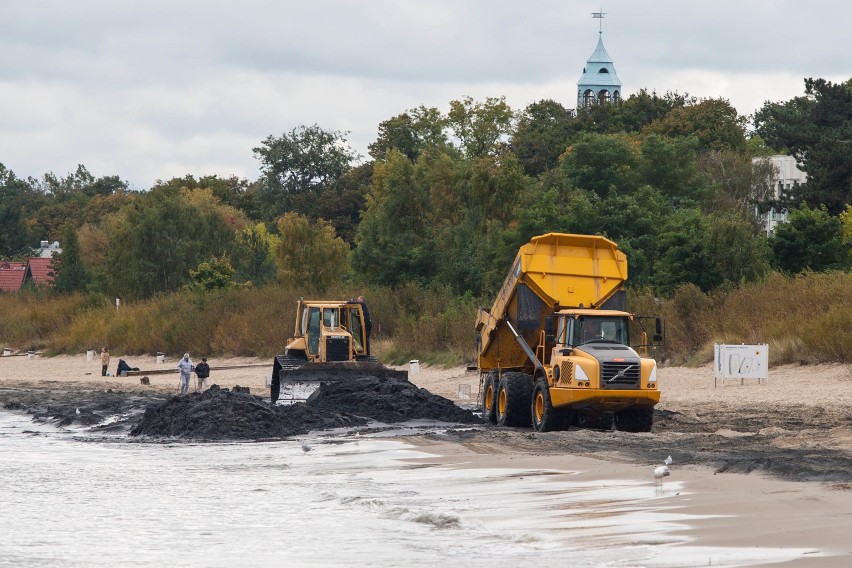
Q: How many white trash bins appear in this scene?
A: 5